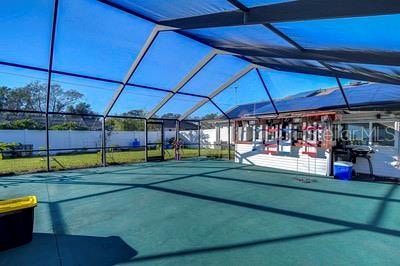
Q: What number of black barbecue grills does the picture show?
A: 1